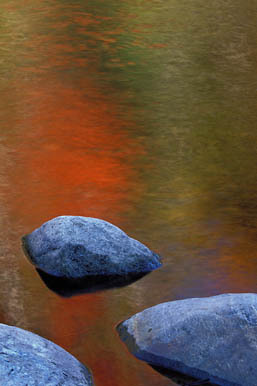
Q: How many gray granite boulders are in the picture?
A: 3